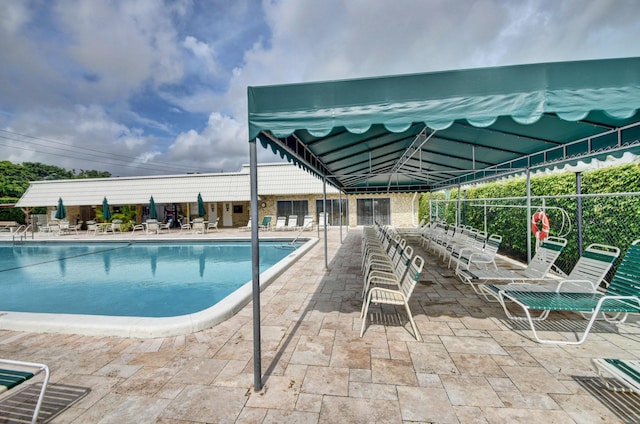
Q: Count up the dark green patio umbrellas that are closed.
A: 4